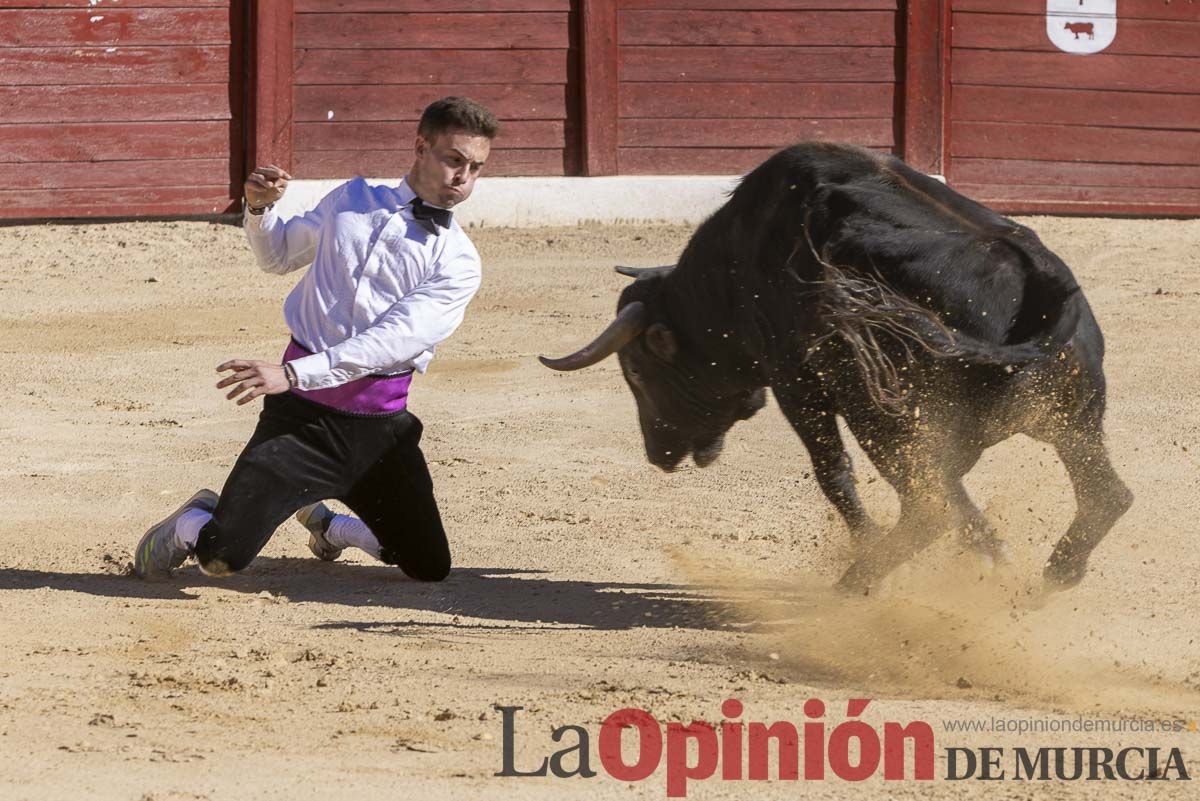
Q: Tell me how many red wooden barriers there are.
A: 4